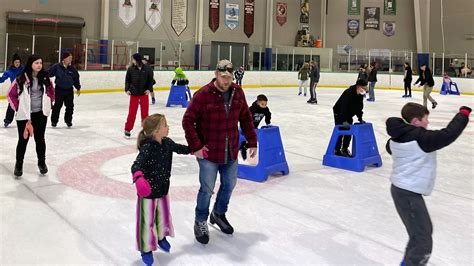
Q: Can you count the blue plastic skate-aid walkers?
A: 4